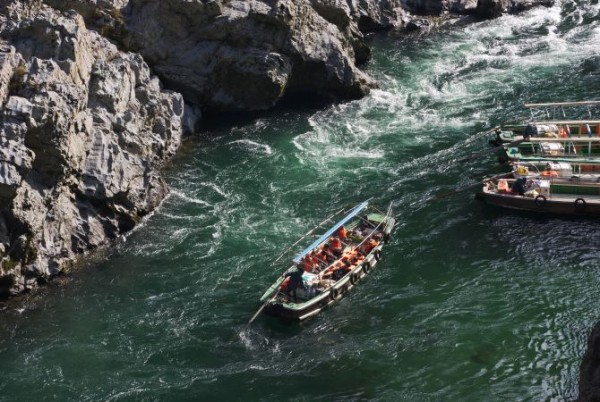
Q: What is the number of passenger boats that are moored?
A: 4